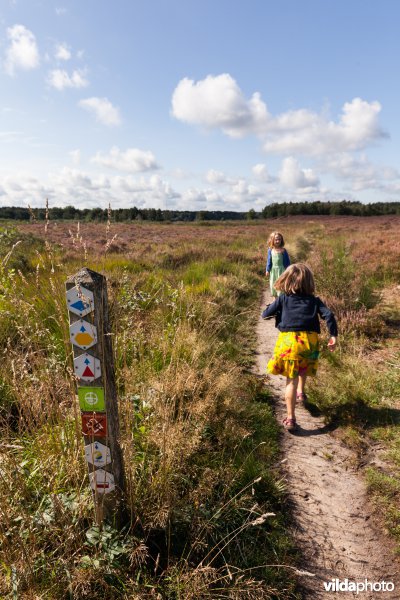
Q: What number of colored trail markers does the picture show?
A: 7